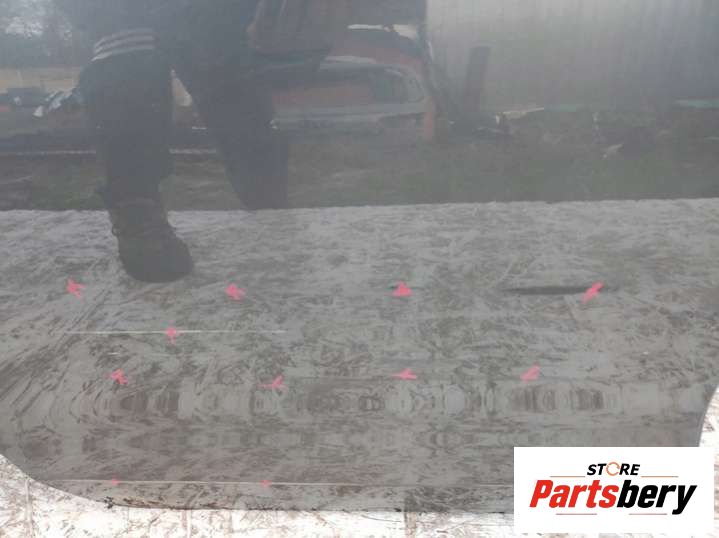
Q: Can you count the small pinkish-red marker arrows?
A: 11